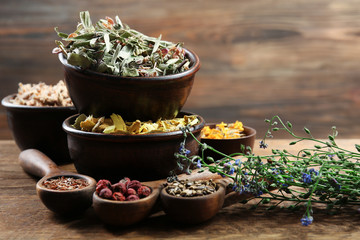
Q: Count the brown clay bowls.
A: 4